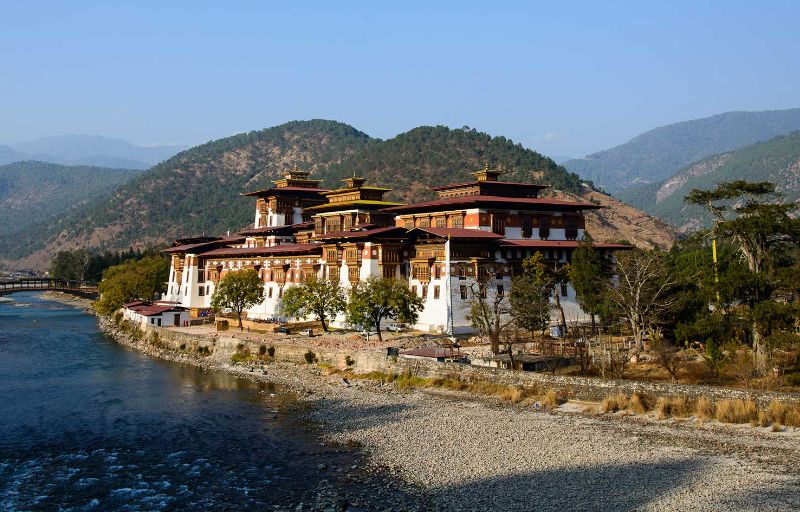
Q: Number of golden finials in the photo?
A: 3